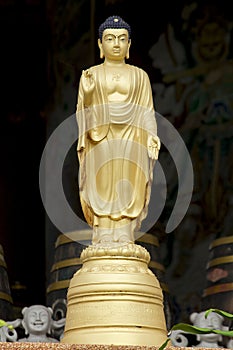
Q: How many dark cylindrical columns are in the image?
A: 3